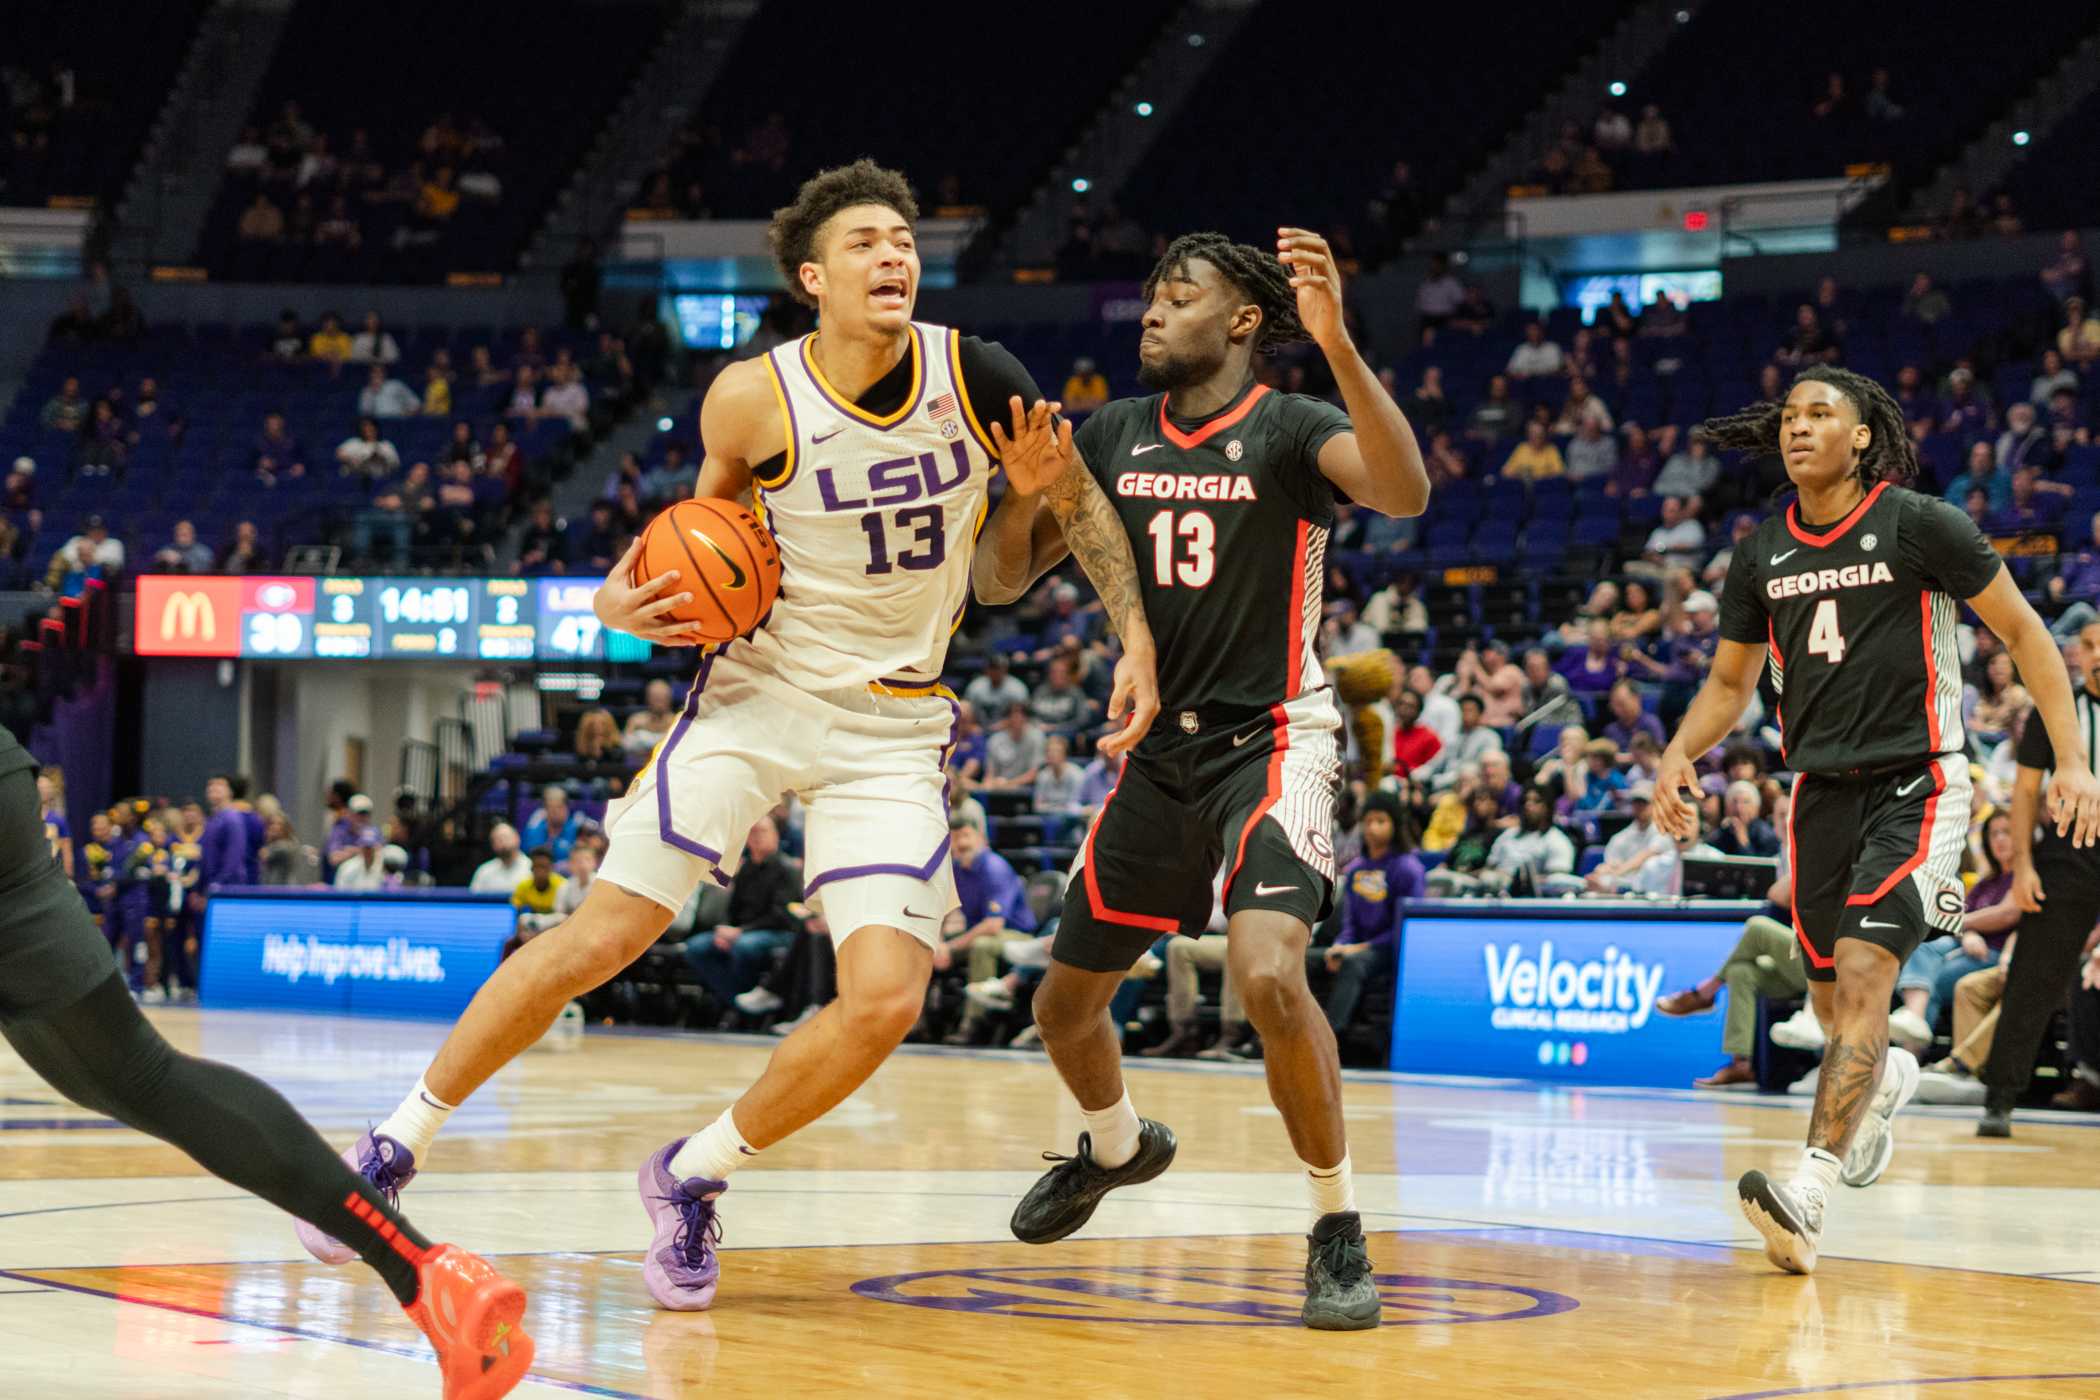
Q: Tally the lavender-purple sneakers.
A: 2